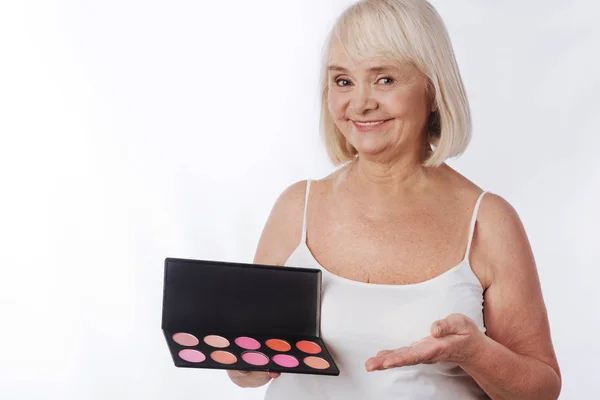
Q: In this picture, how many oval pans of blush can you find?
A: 10